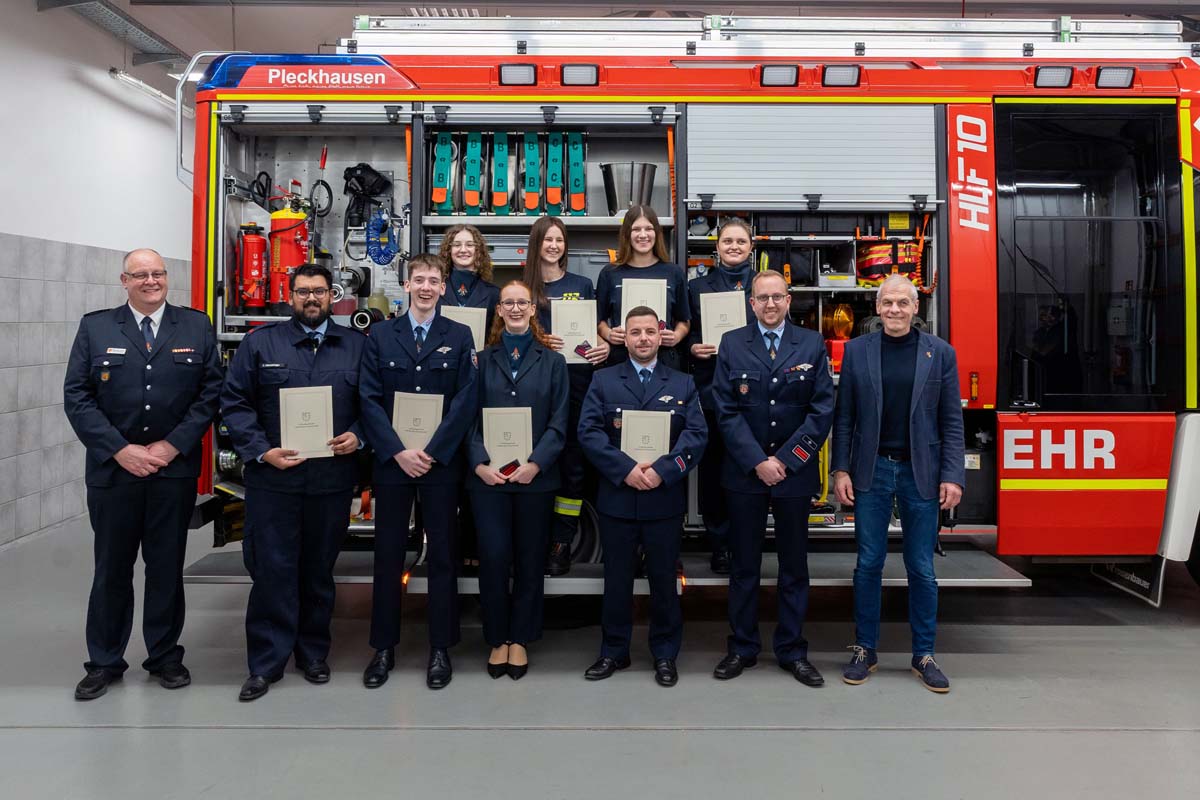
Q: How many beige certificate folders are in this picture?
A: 8